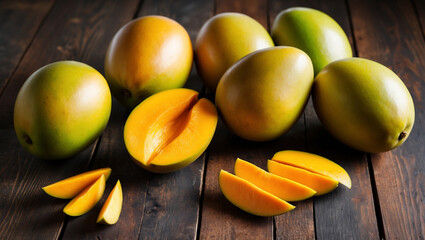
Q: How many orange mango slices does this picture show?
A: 7